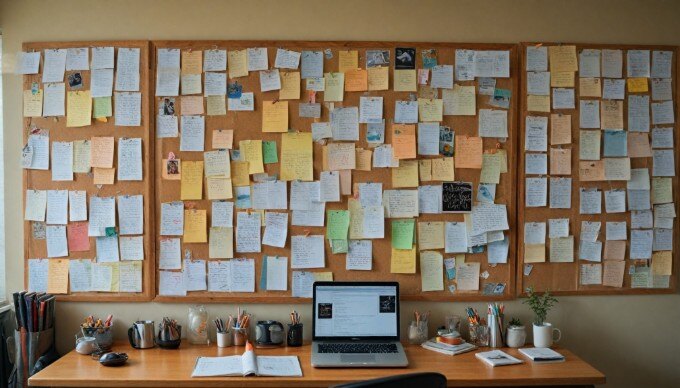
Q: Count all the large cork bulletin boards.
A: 3